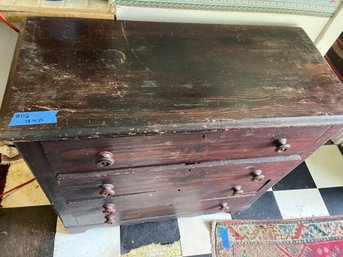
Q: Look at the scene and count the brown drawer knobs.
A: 8